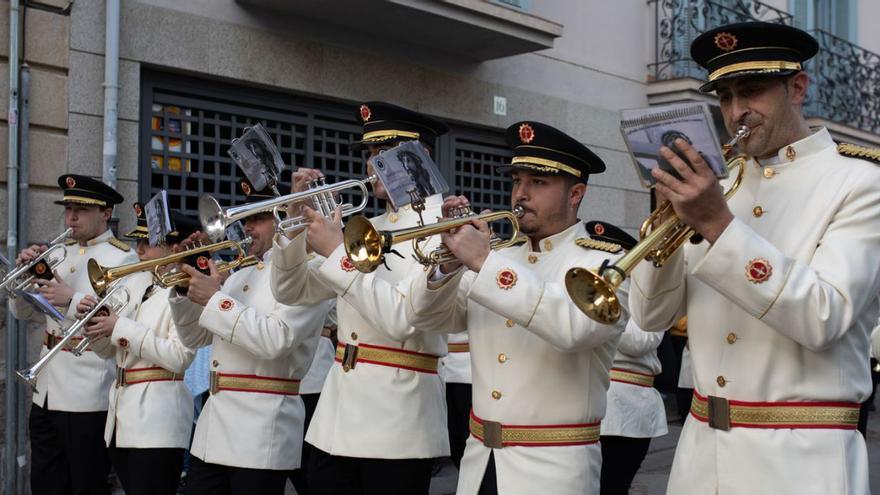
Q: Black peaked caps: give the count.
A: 7